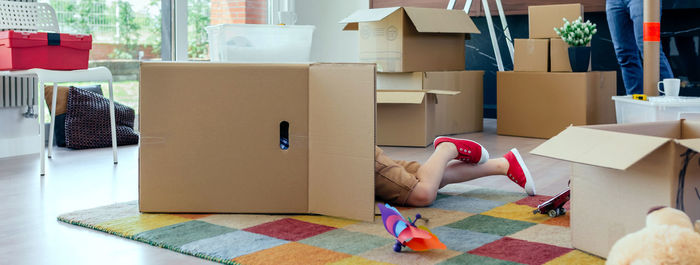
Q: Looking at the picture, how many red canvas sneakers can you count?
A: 2